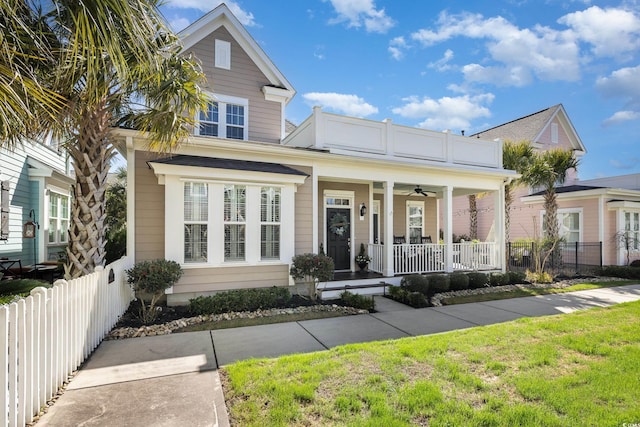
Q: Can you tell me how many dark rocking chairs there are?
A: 2